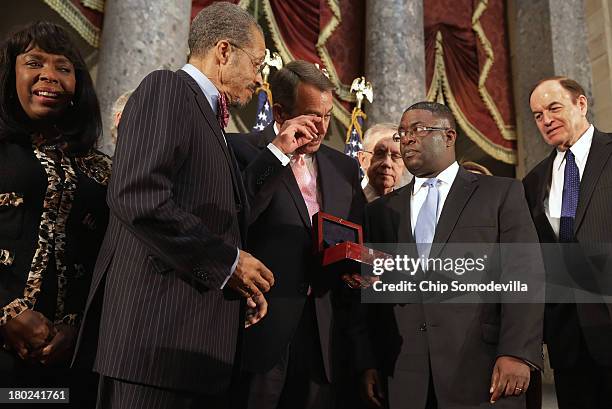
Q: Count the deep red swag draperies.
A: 3